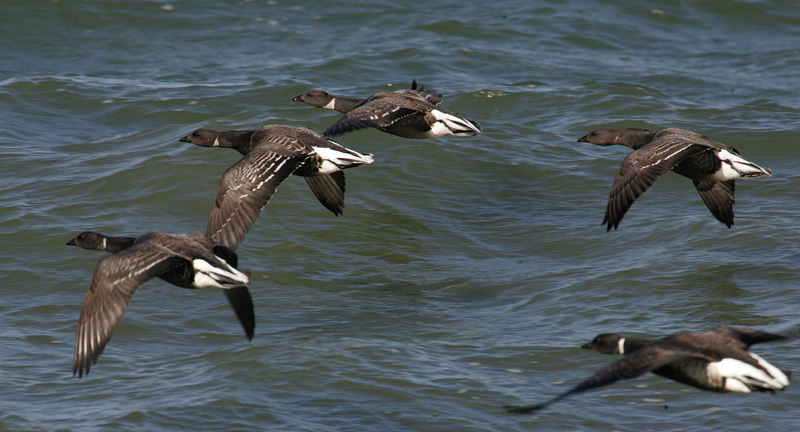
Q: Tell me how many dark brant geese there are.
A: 5